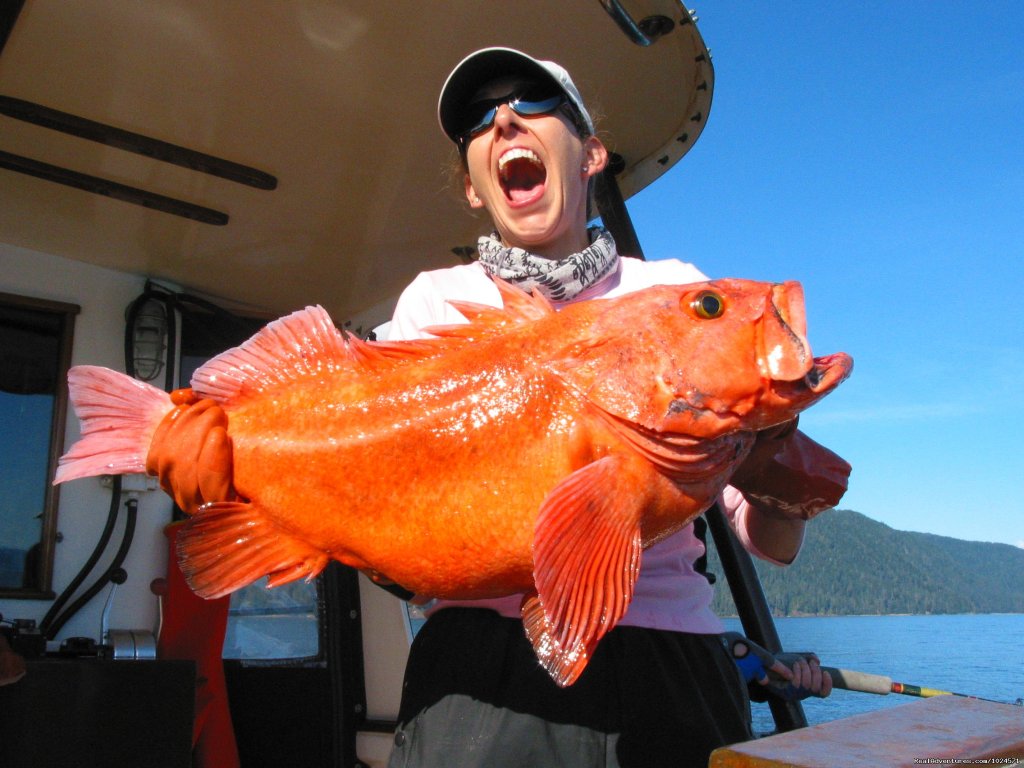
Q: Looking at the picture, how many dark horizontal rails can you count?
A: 2